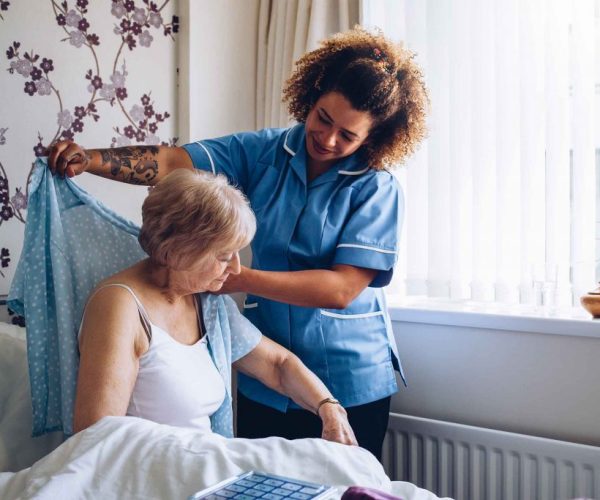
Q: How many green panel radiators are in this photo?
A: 0